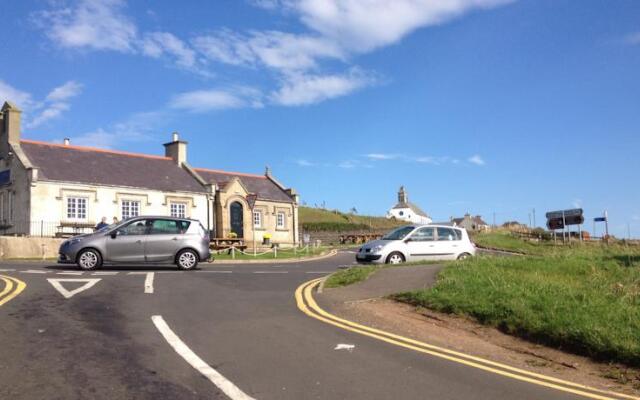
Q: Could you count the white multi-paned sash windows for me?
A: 5